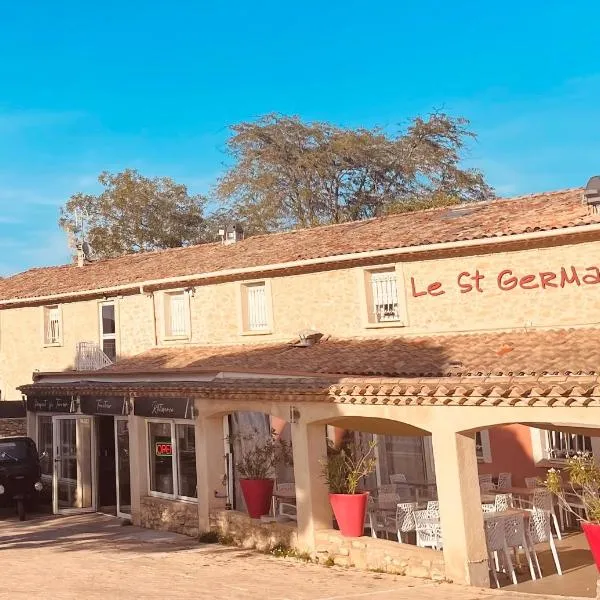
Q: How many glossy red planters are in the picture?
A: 3